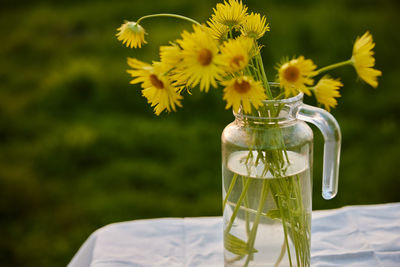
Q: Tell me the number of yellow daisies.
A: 12